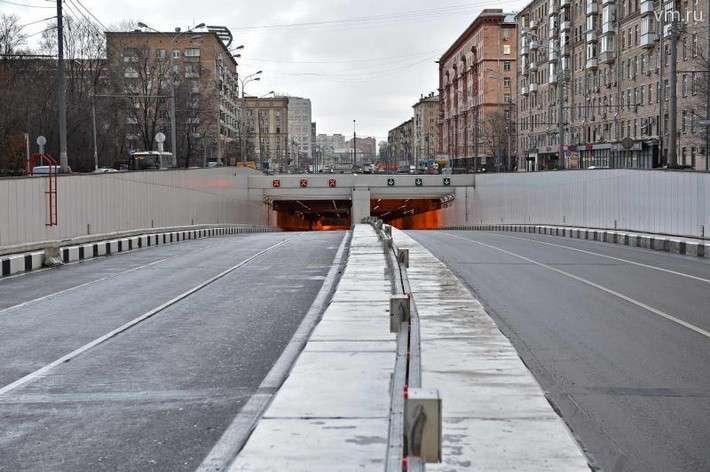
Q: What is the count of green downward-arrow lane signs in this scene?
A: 3